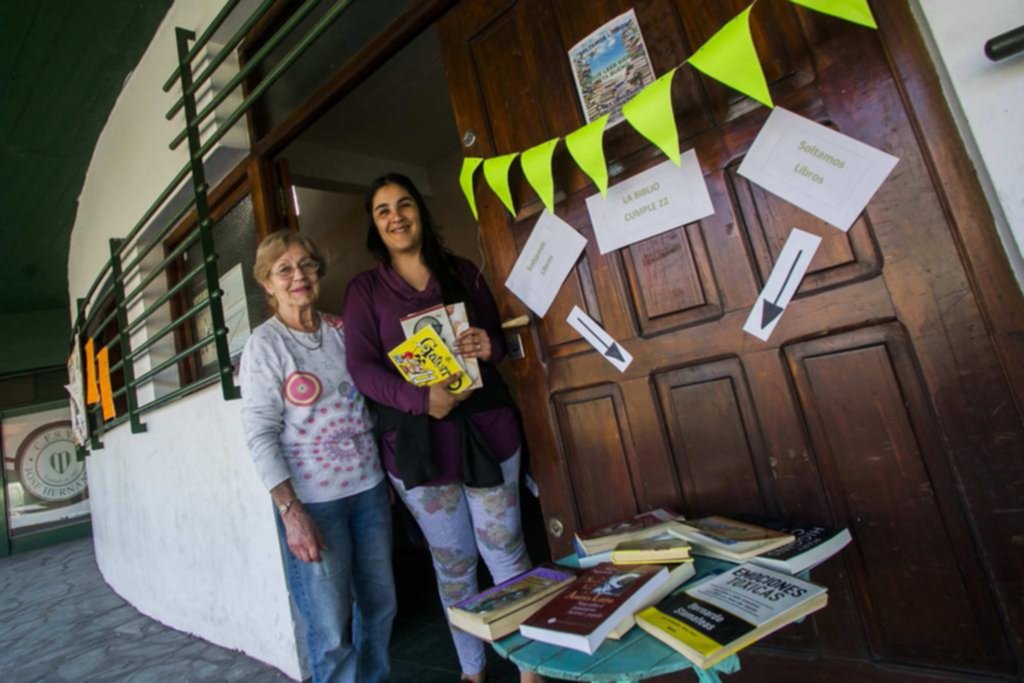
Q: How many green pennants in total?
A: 7